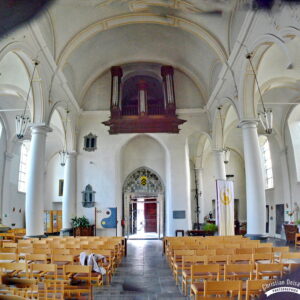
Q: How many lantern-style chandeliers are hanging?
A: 4